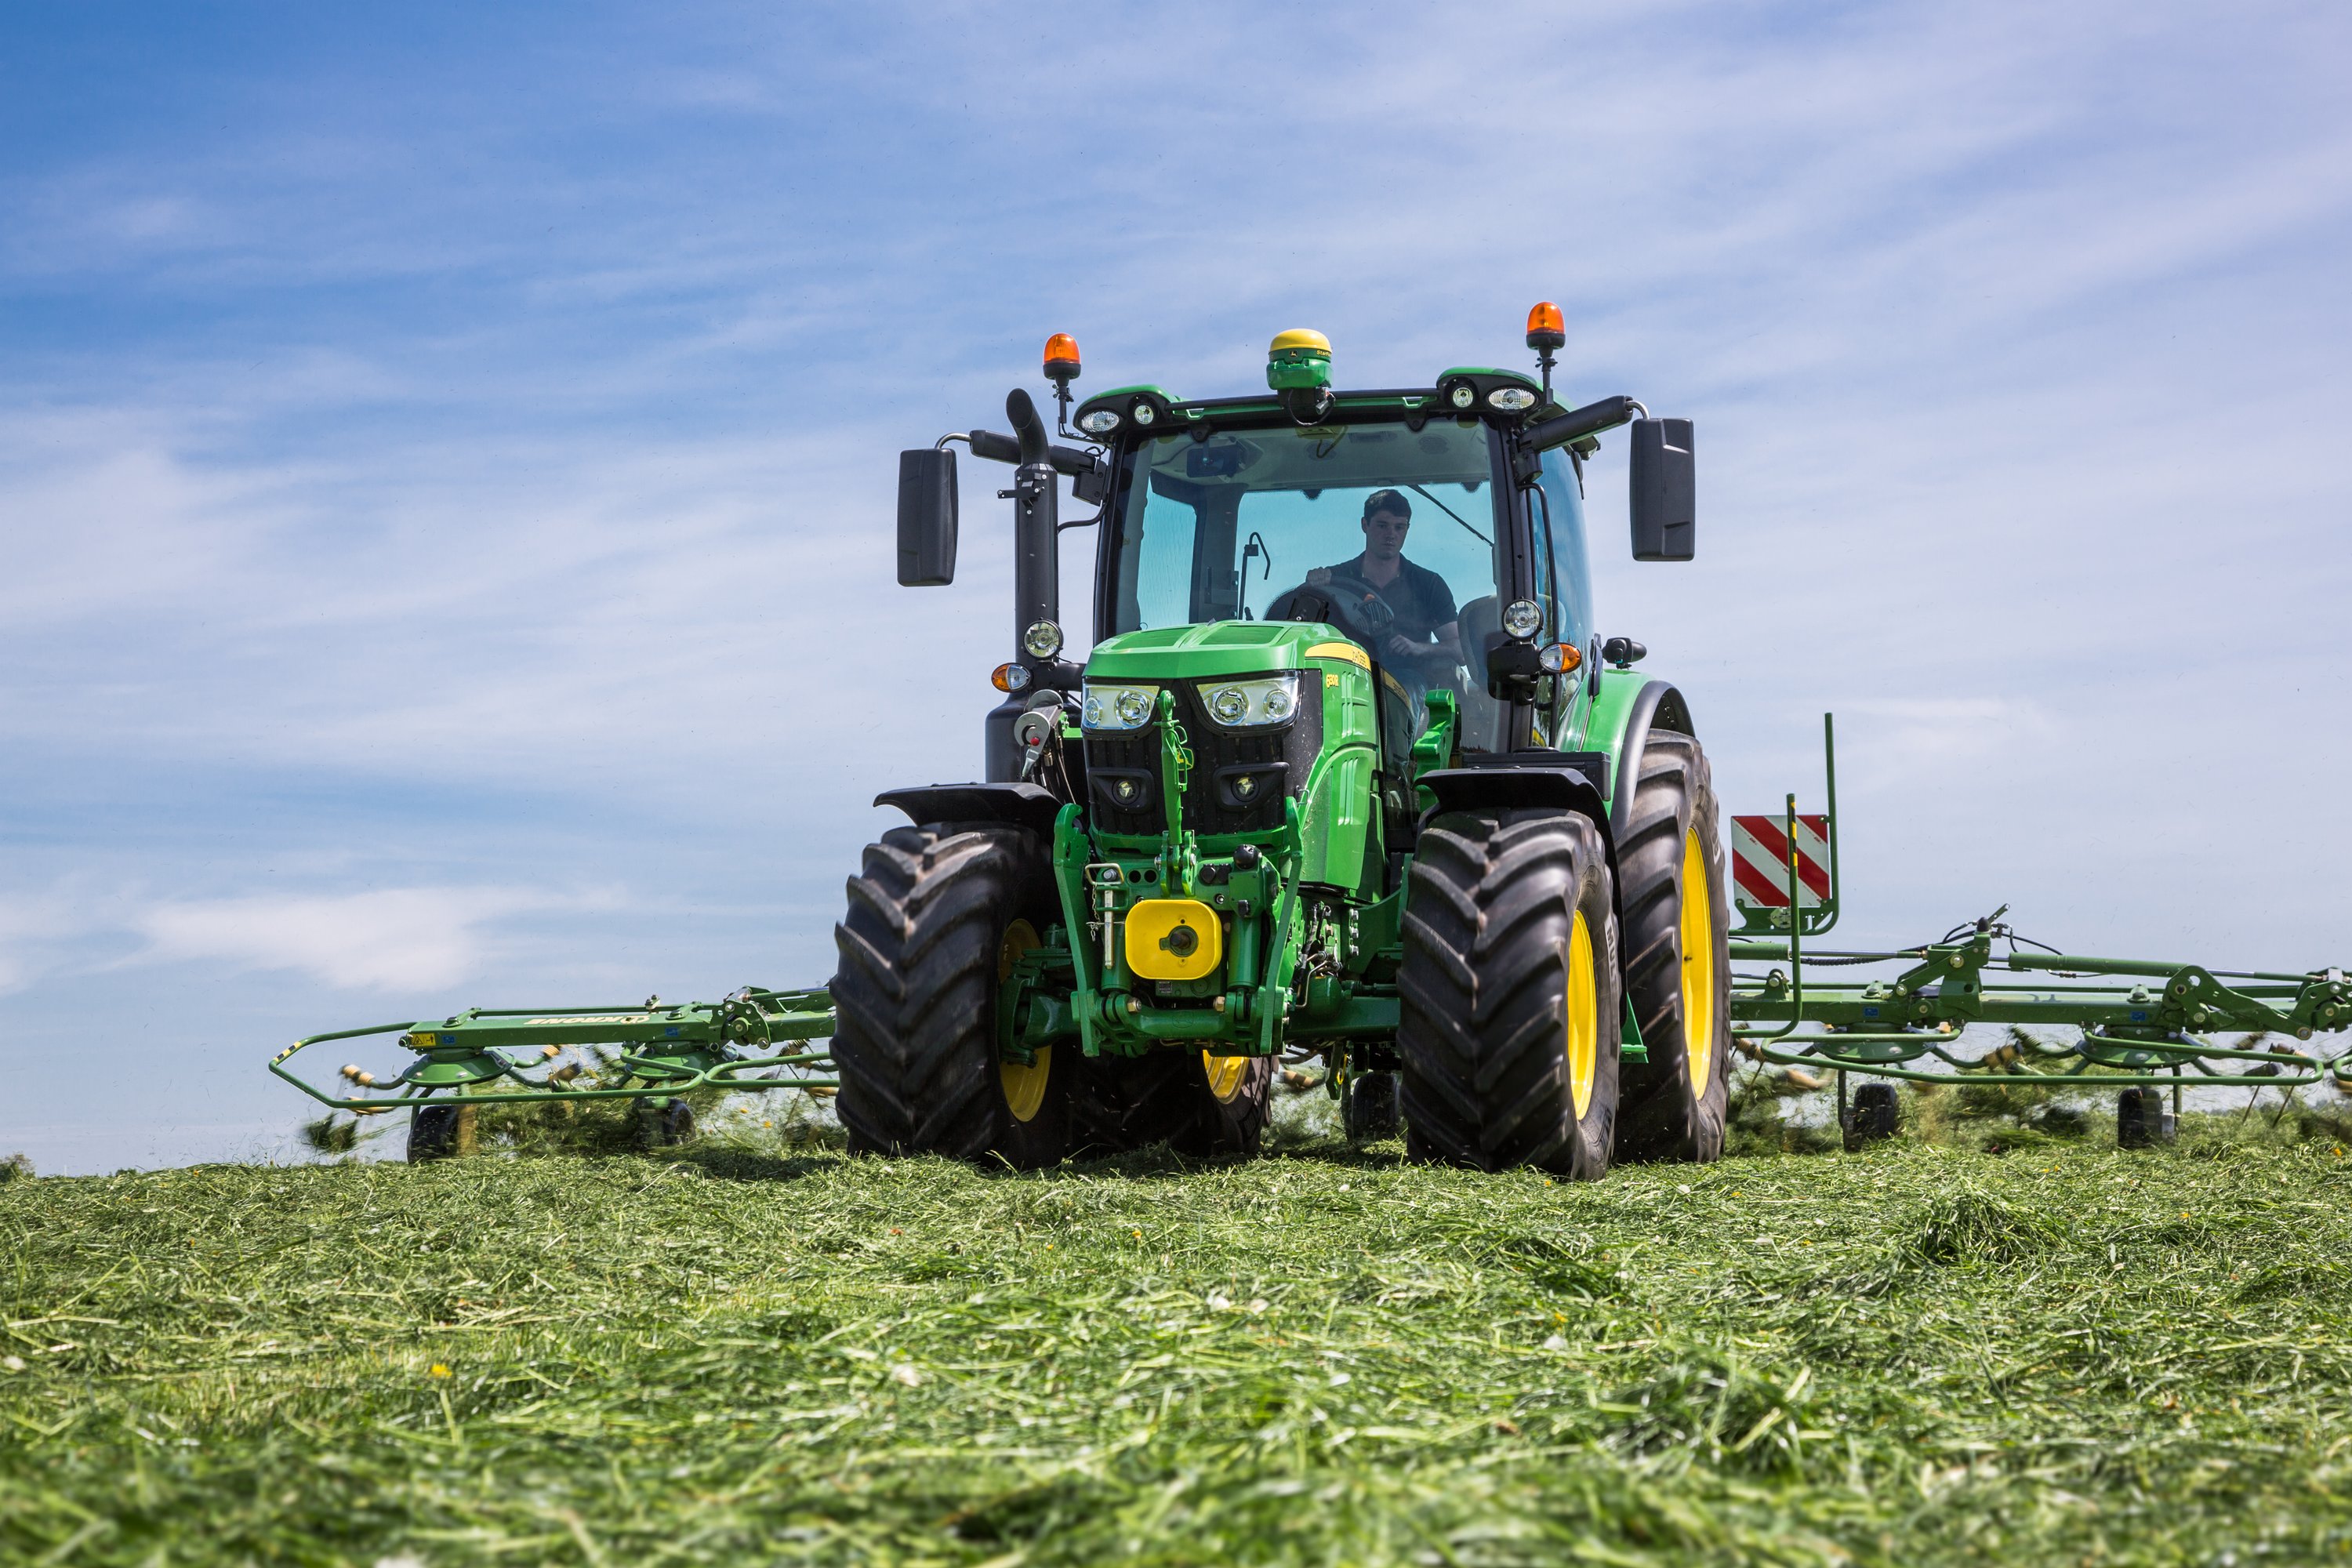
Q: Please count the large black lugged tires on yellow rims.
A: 4